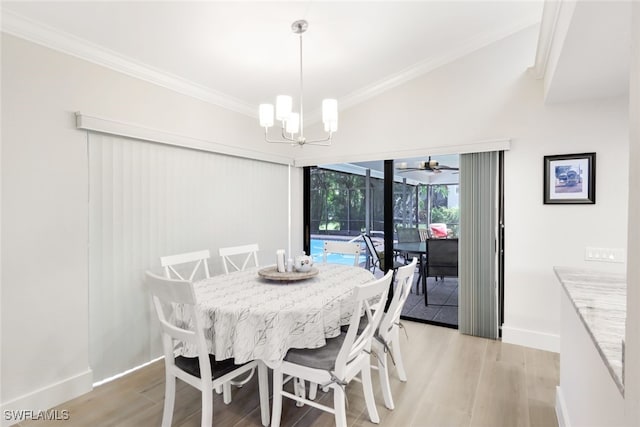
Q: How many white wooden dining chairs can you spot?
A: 6